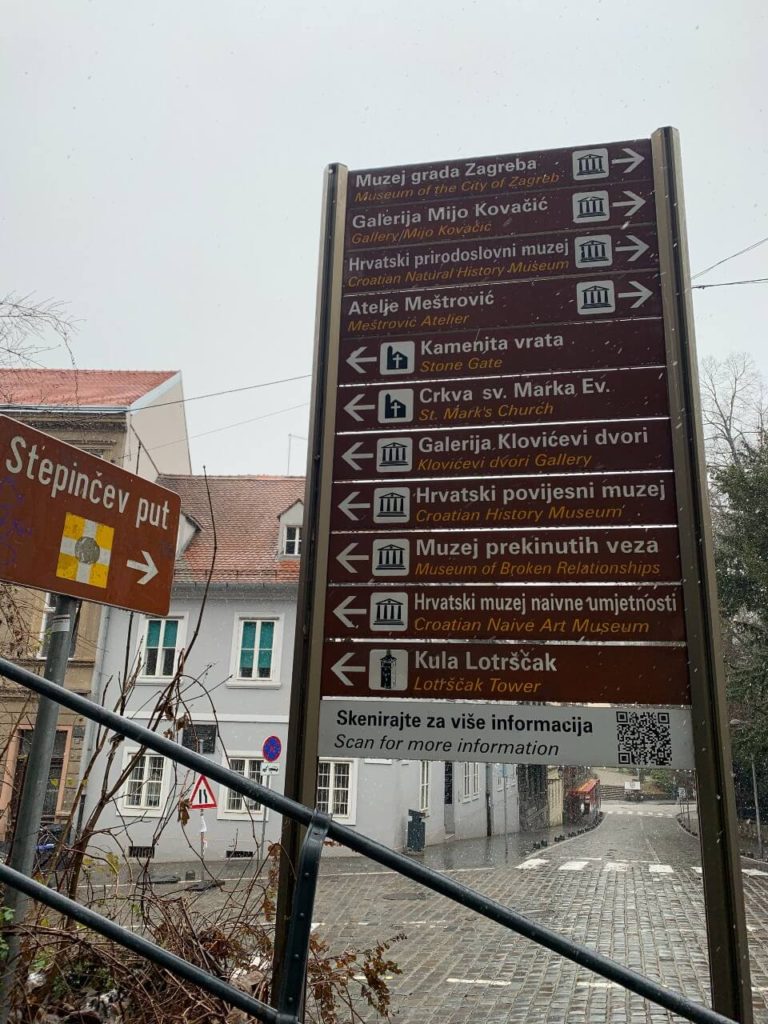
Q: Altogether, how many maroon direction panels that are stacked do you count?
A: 11